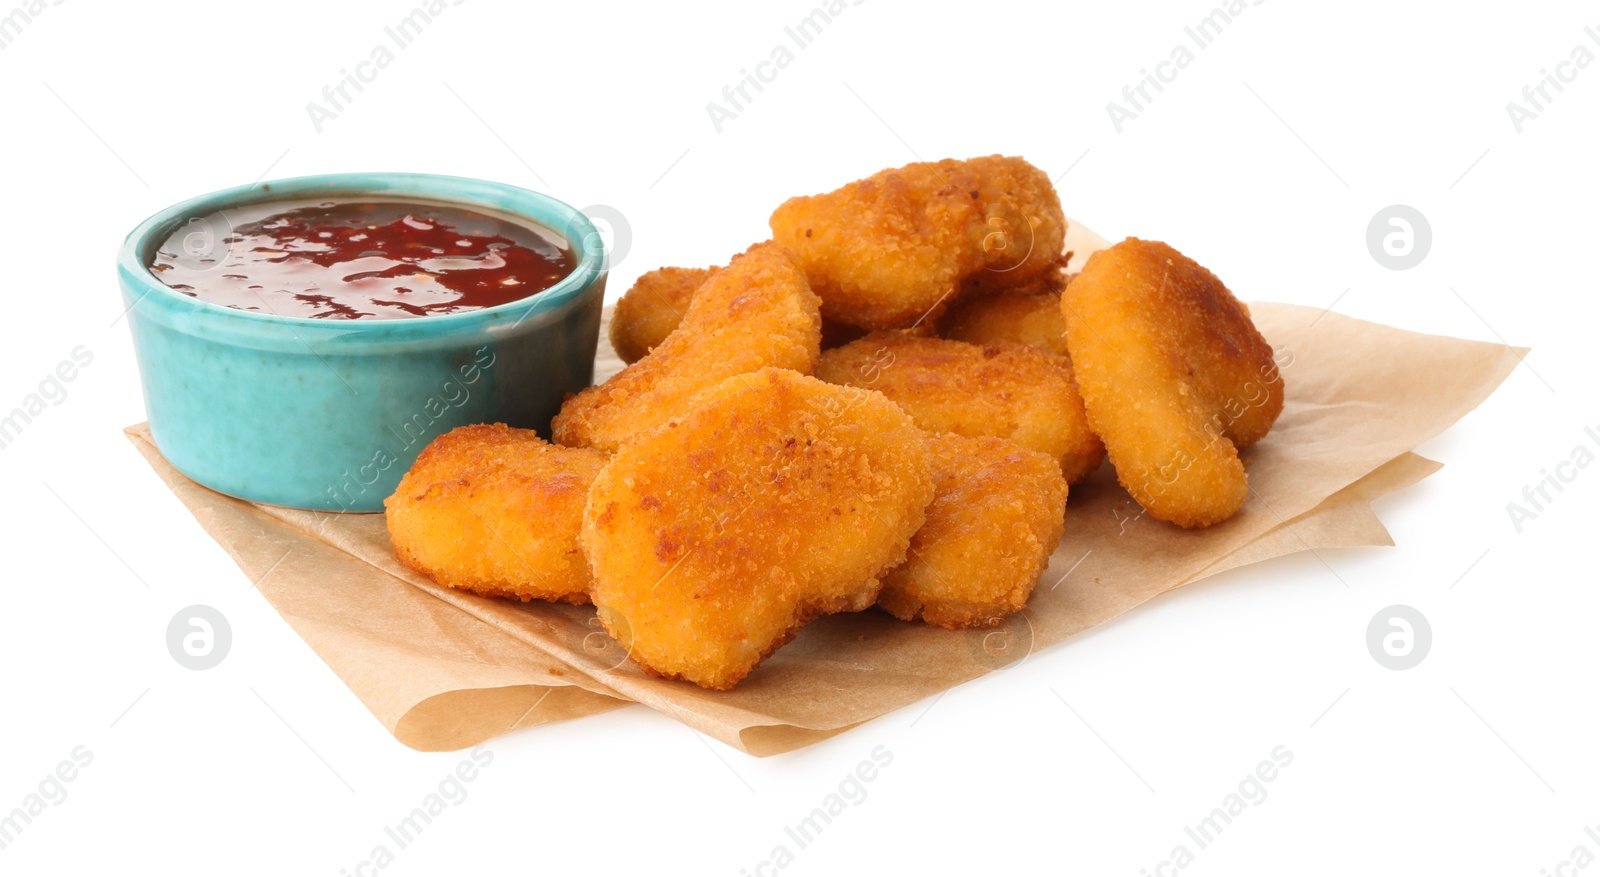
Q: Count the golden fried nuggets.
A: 9